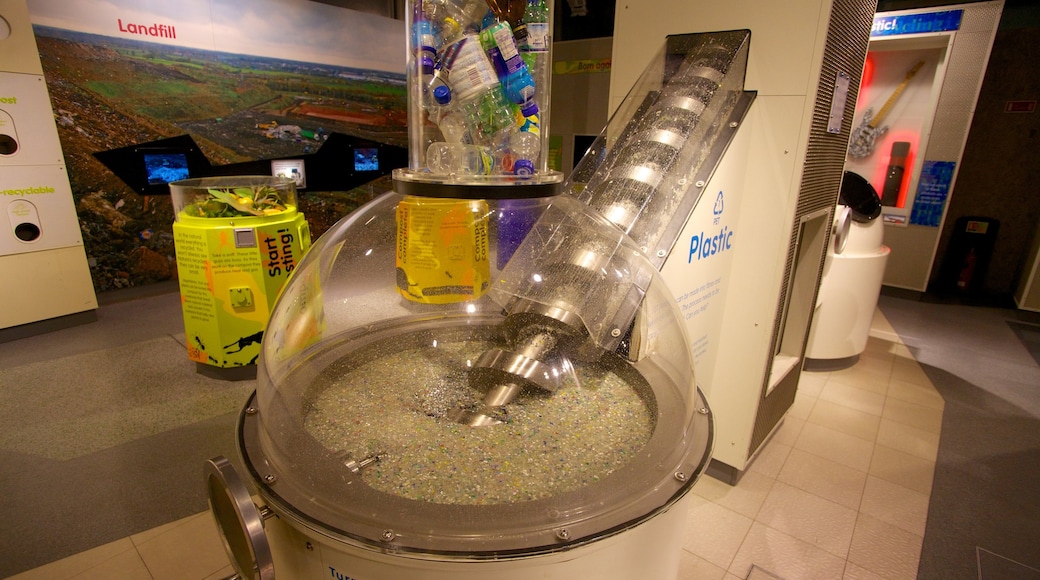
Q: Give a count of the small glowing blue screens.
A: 2